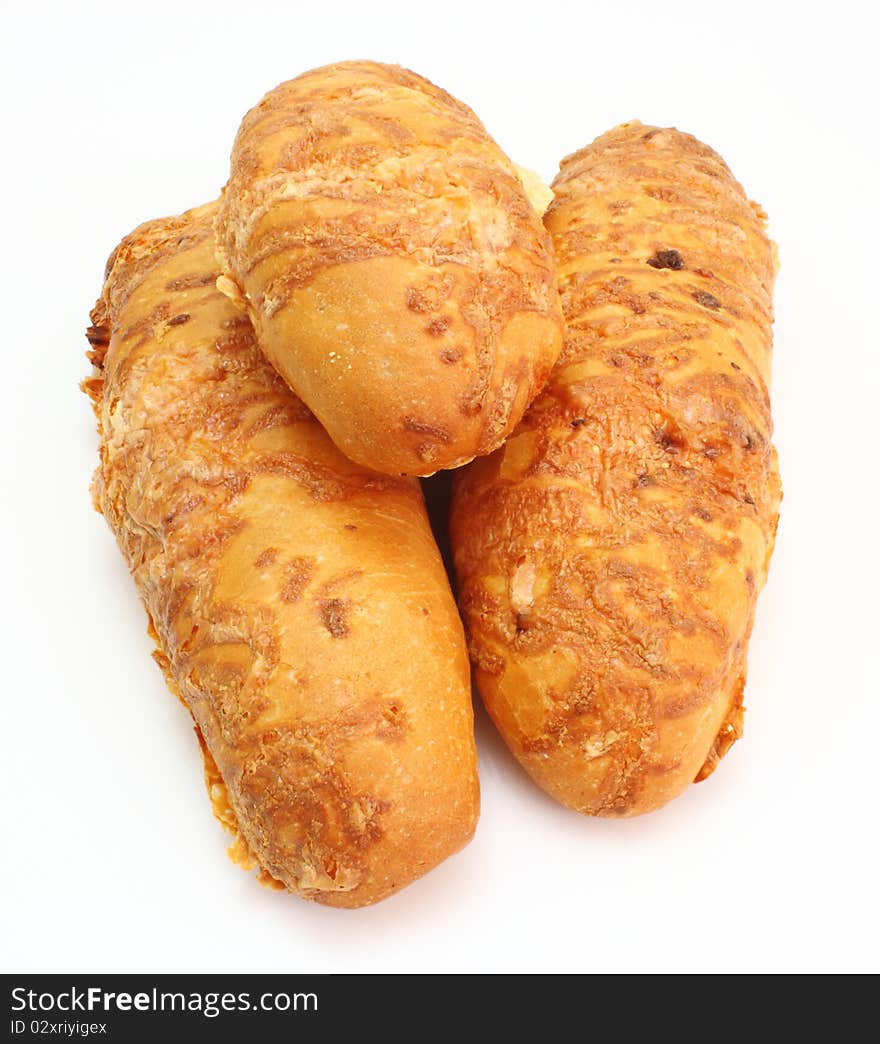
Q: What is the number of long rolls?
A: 2